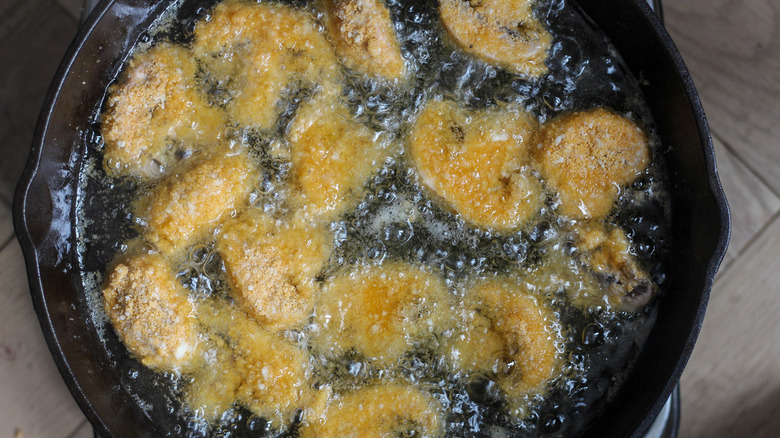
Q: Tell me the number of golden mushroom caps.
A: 15